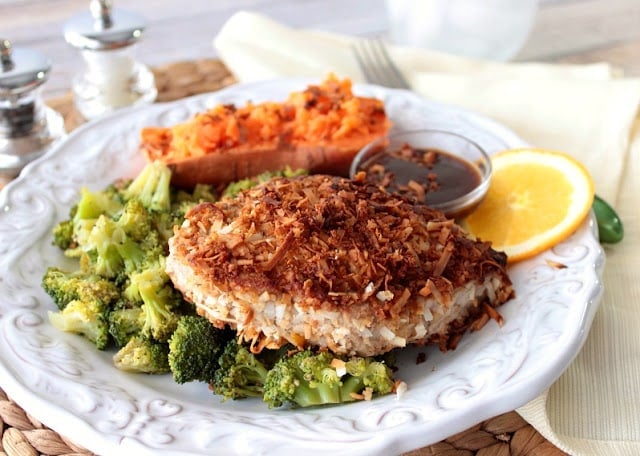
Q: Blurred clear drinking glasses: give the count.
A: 1